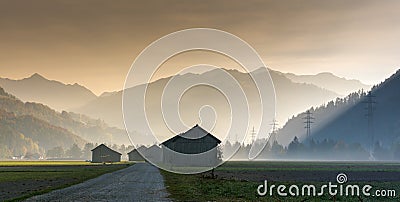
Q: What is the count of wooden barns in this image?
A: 4